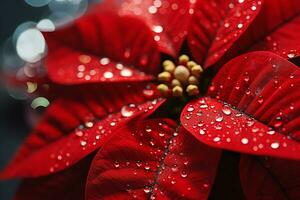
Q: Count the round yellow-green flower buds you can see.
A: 11